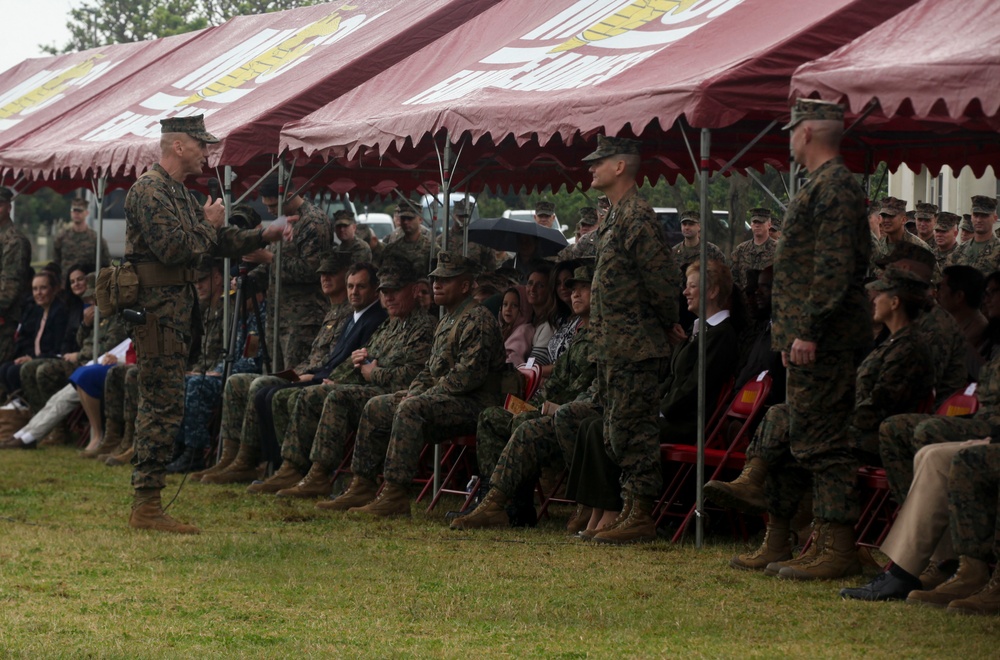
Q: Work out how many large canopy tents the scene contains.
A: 4